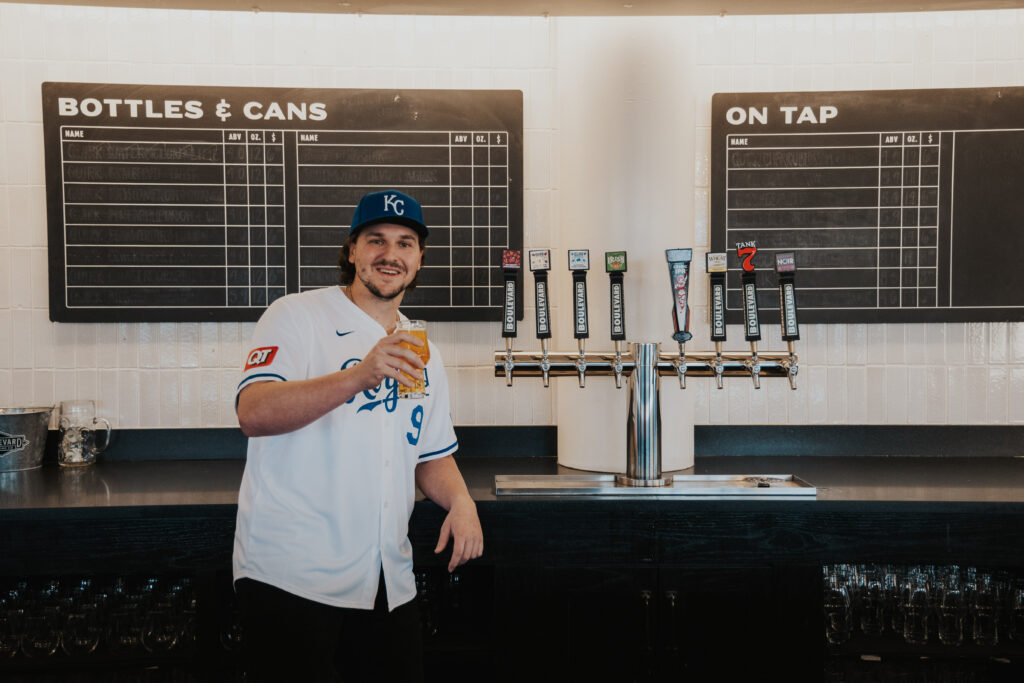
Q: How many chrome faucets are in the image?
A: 8